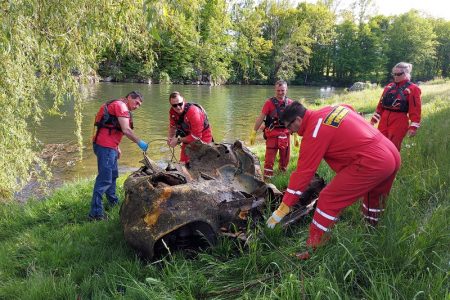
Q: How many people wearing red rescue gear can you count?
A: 5